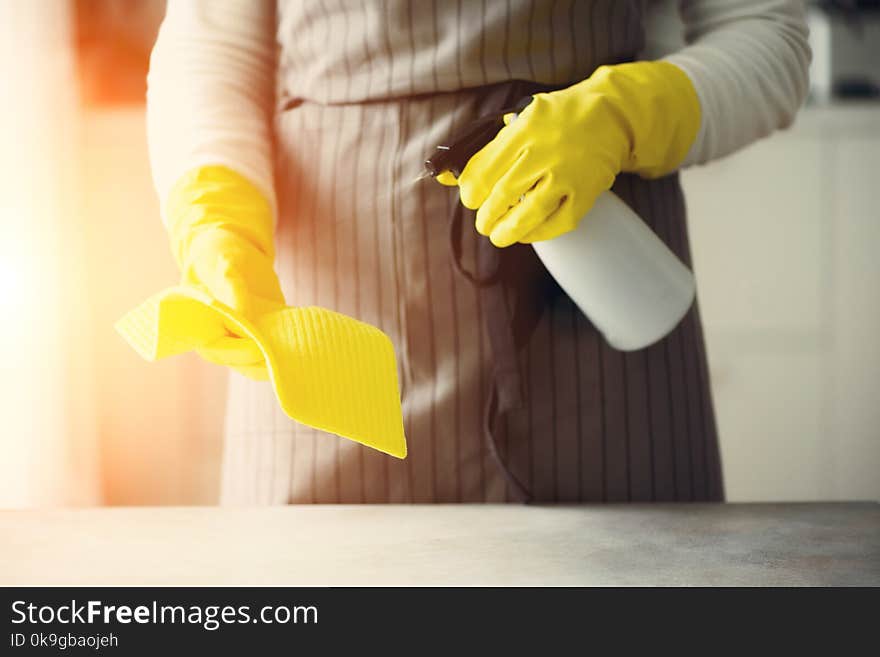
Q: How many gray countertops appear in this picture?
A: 1